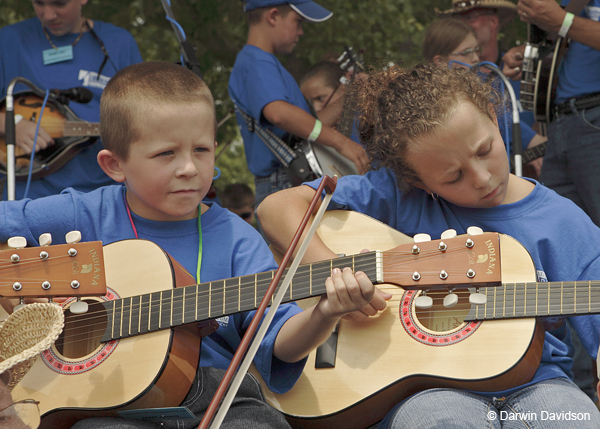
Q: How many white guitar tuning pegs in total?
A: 10